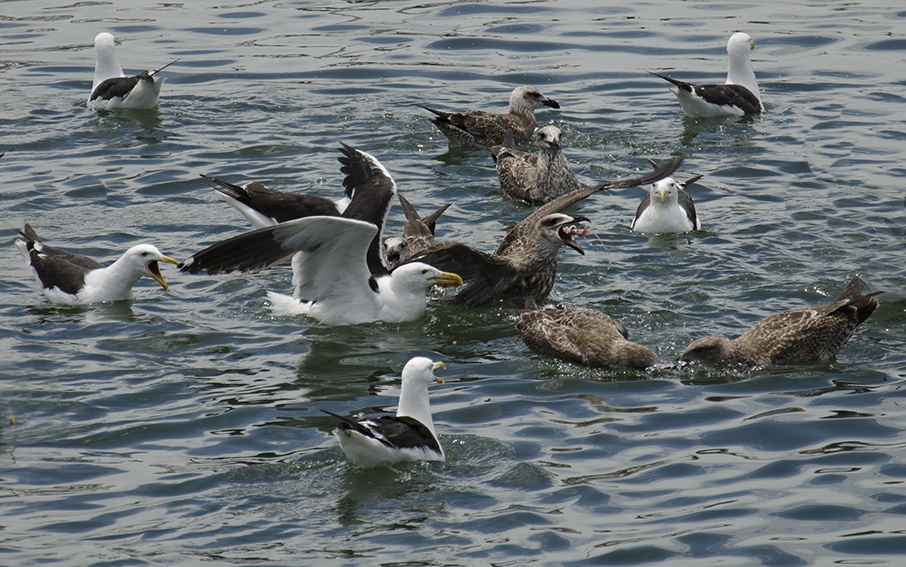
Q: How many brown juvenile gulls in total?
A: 6